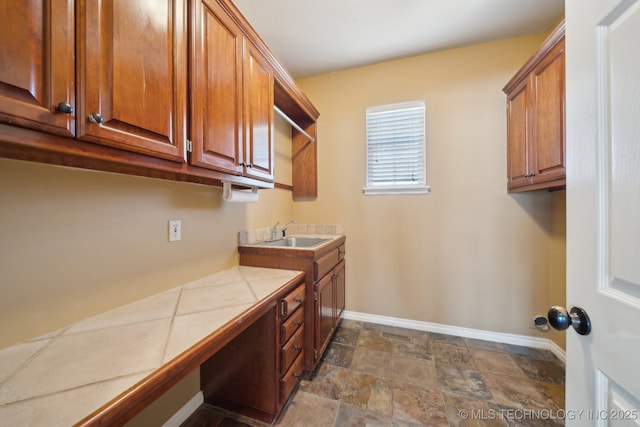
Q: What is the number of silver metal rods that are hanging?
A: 1